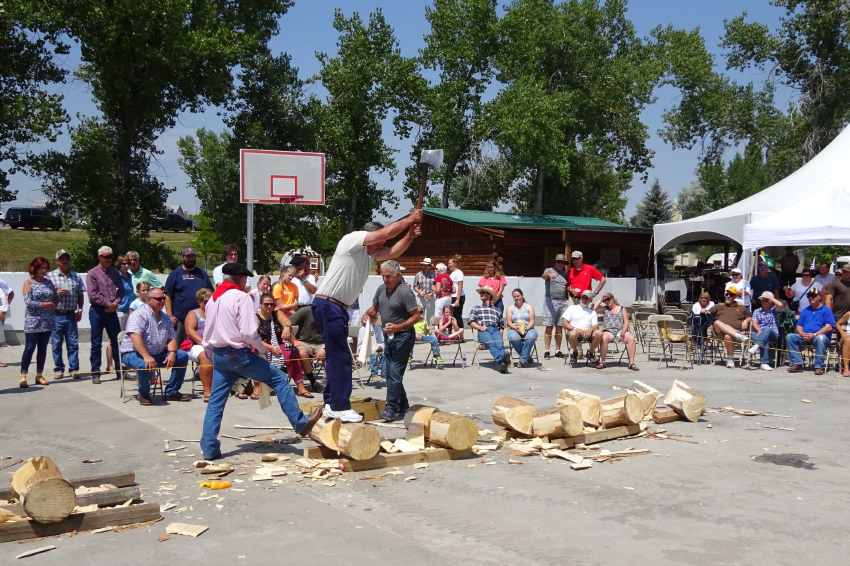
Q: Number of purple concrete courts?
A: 0